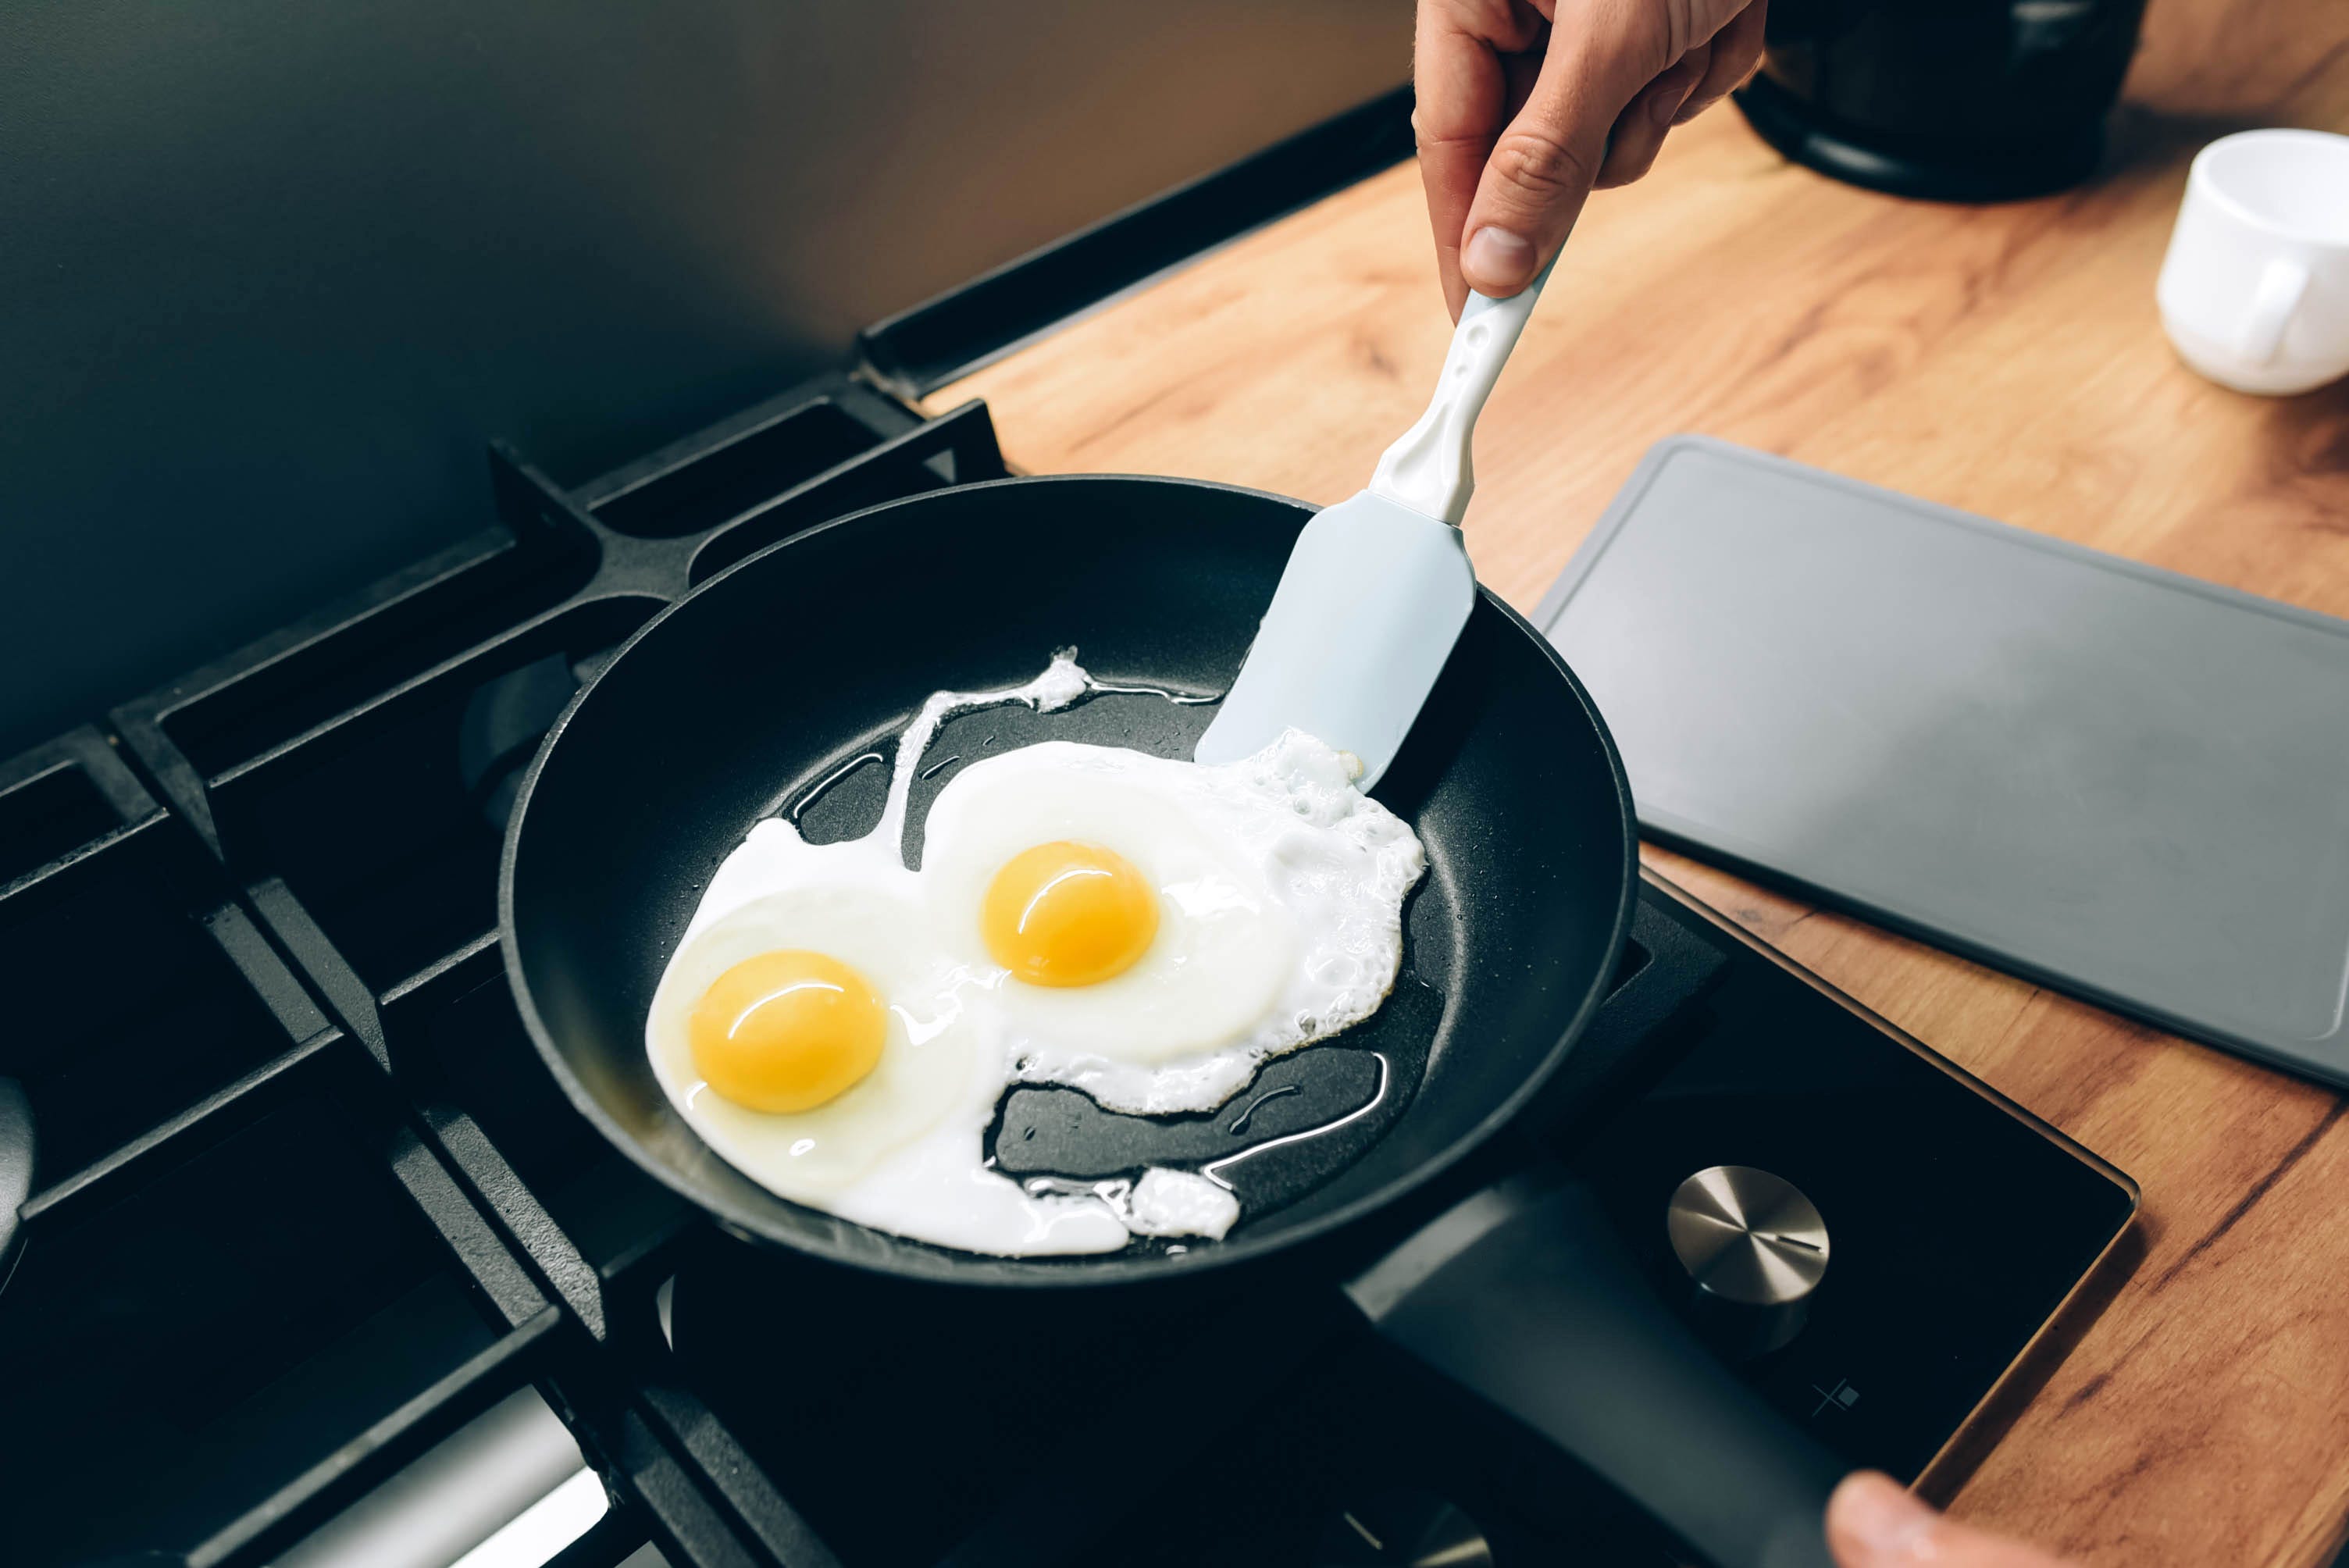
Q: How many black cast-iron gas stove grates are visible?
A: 2